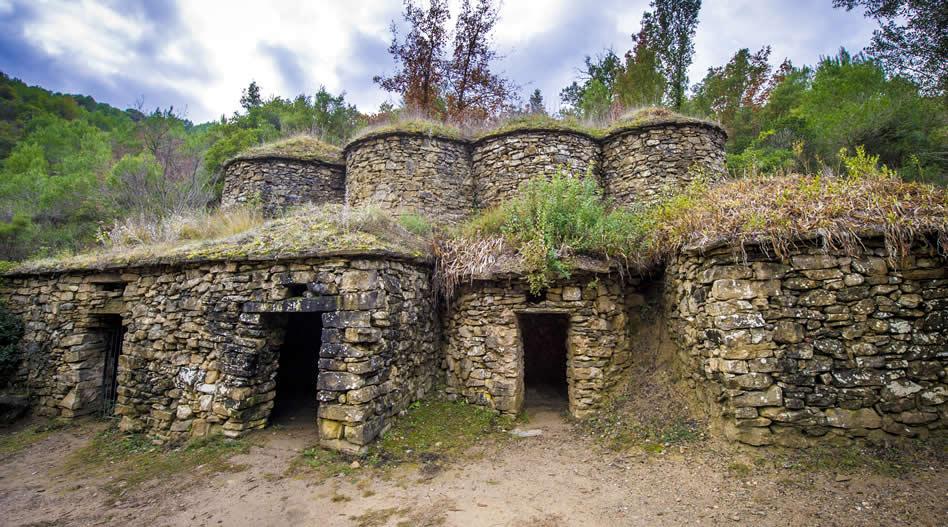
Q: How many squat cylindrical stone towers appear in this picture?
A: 4